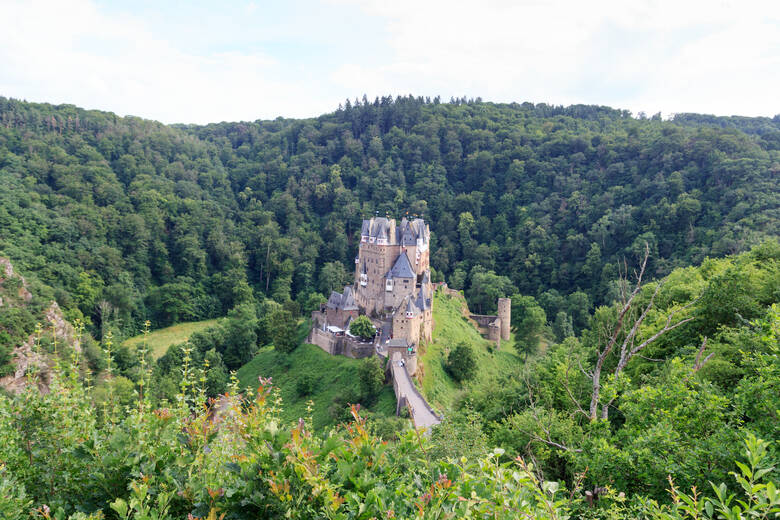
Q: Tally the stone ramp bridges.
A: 1